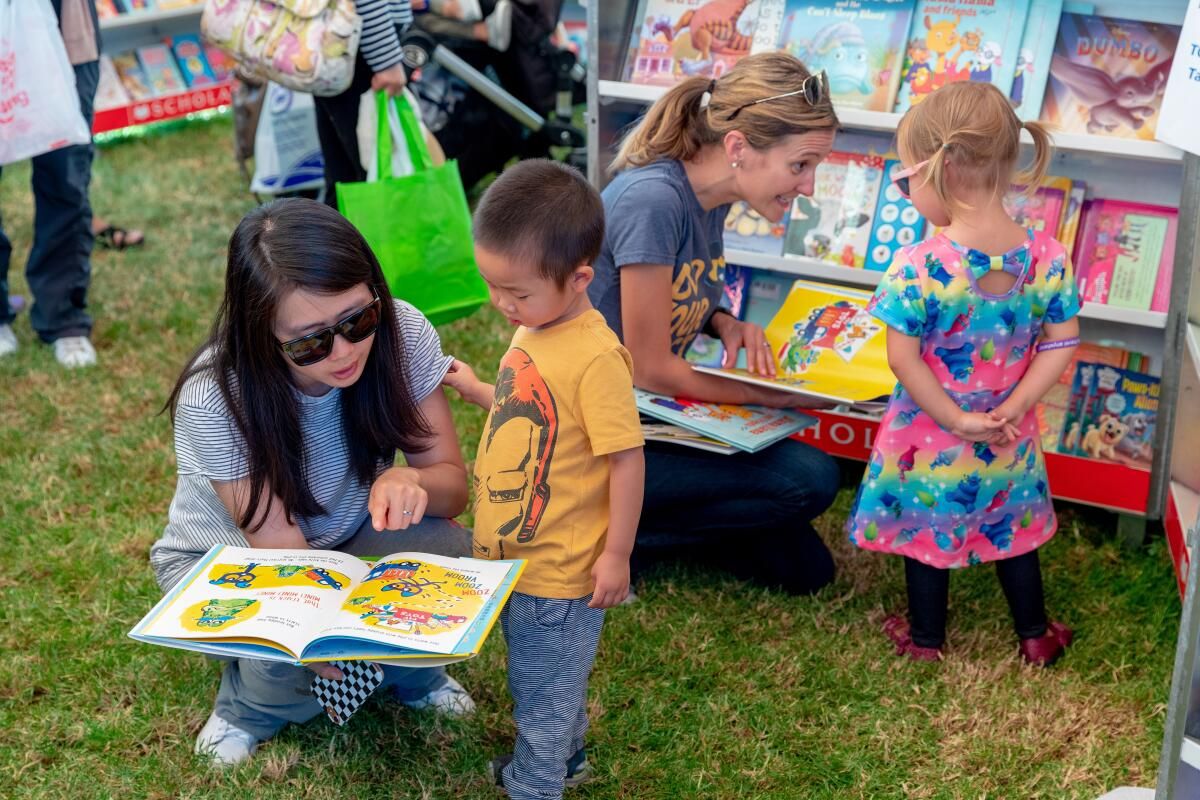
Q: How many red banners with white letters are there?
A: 2